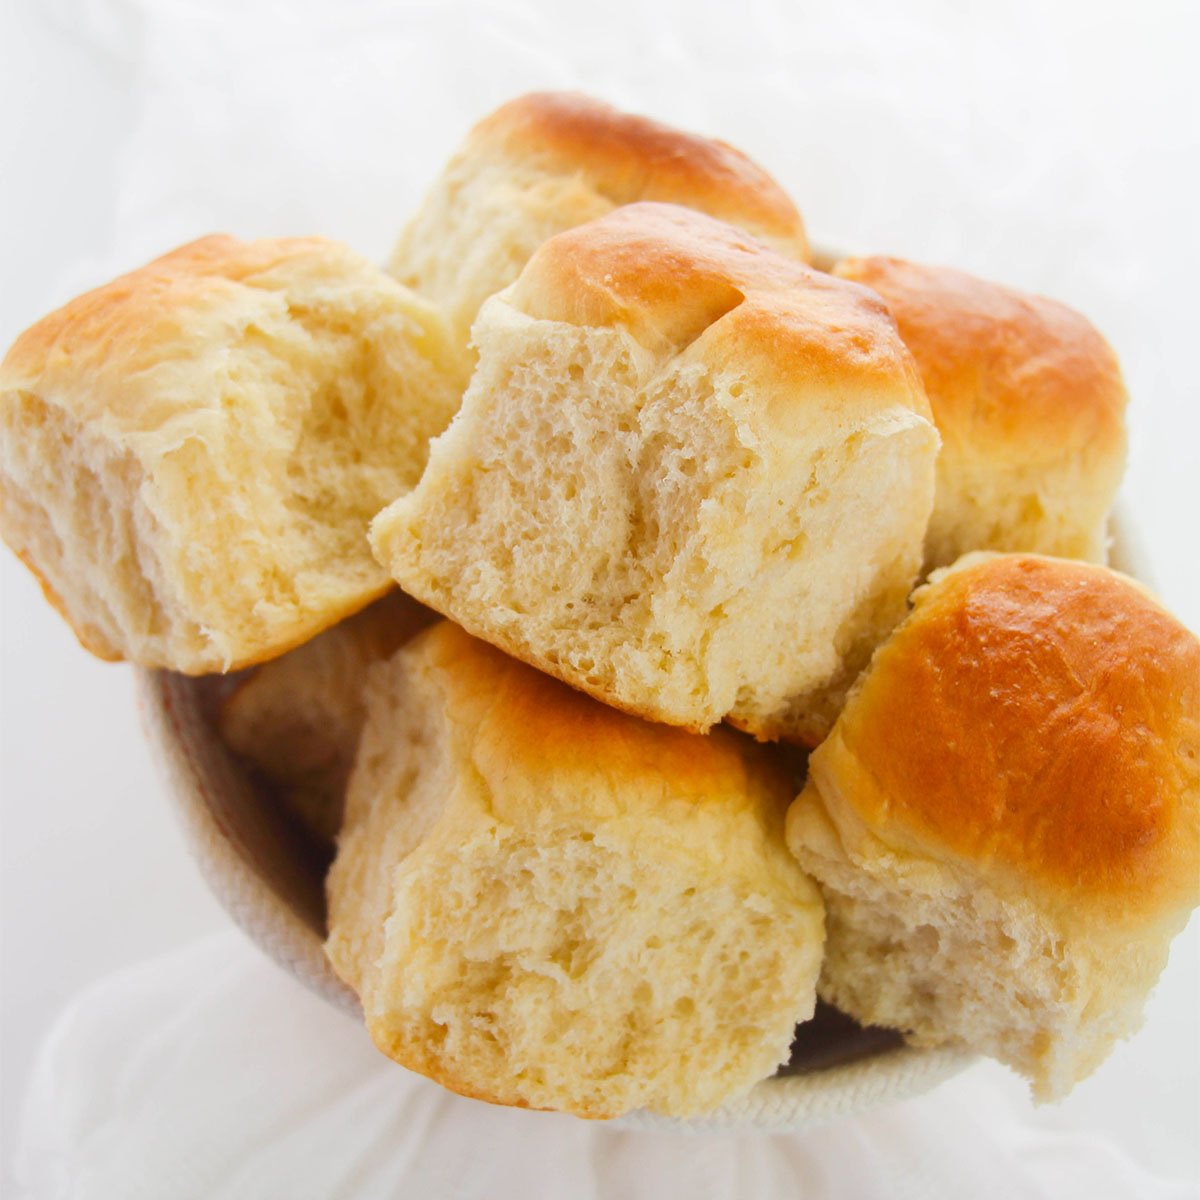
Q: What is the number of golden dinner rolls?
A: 7